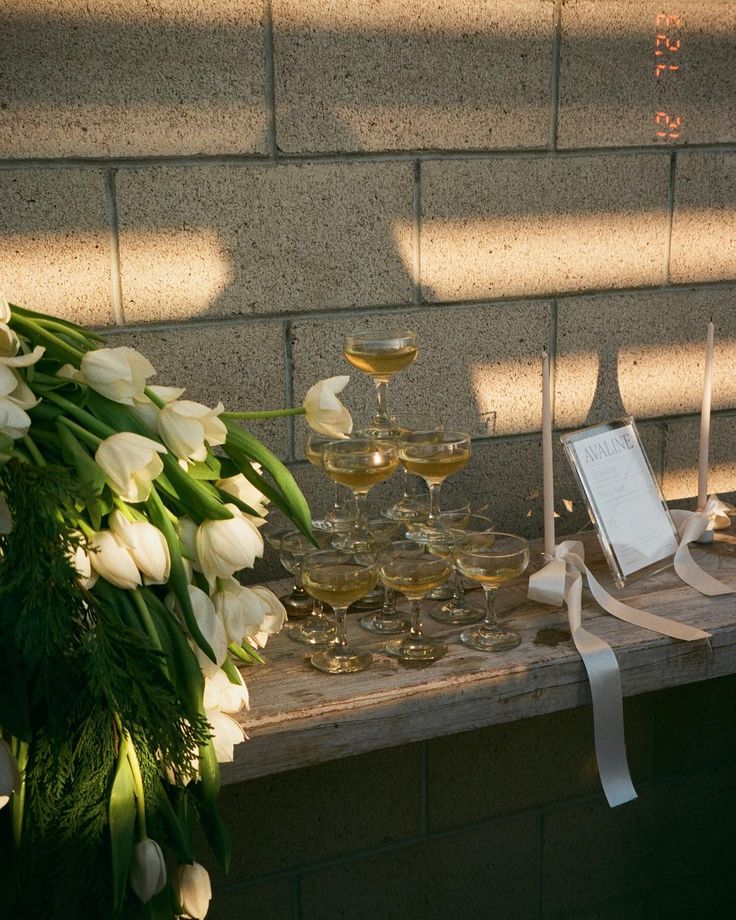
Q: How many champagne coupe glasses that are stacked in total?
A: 14